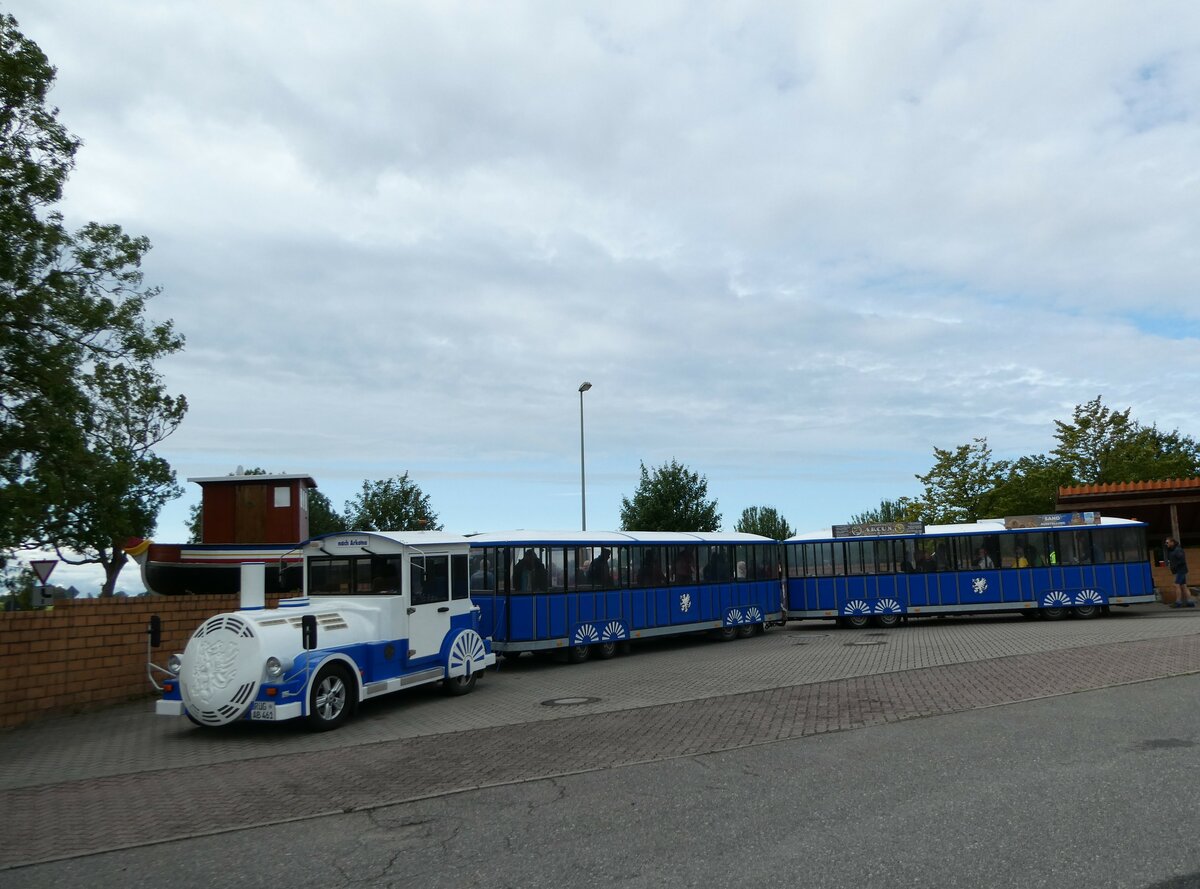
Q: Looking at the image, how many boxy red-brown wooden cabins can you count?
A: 1